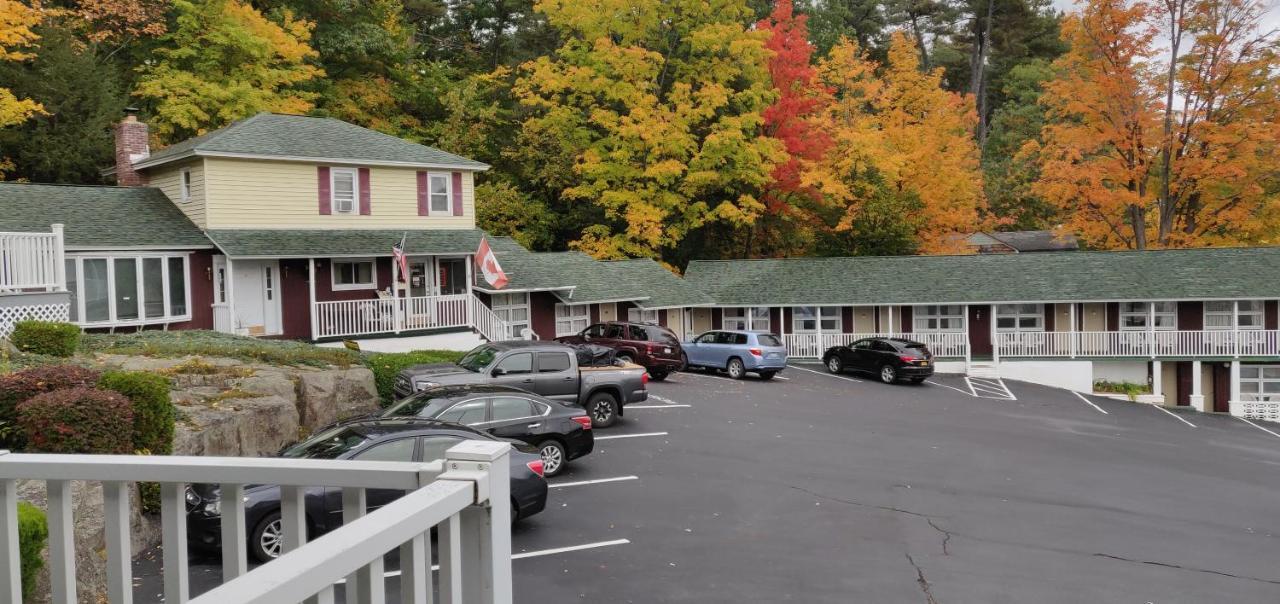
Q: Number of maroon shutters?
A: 4